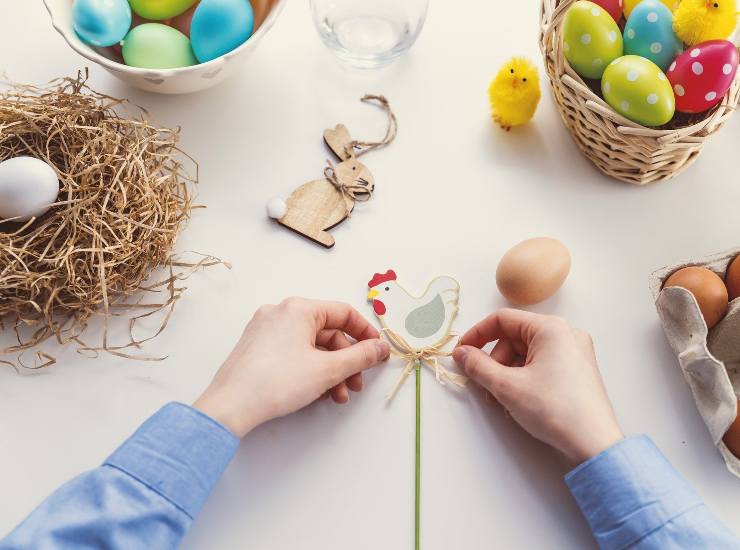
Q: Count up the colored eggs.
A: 10